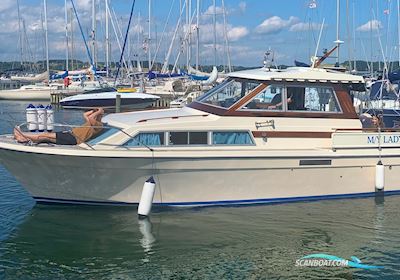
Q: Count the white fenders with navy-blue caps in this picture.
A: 5